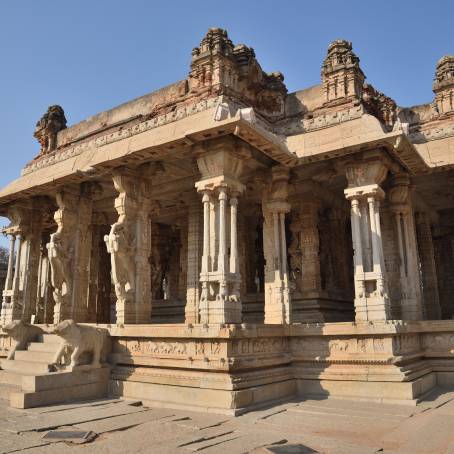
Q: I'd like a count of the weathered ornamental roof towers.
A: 4